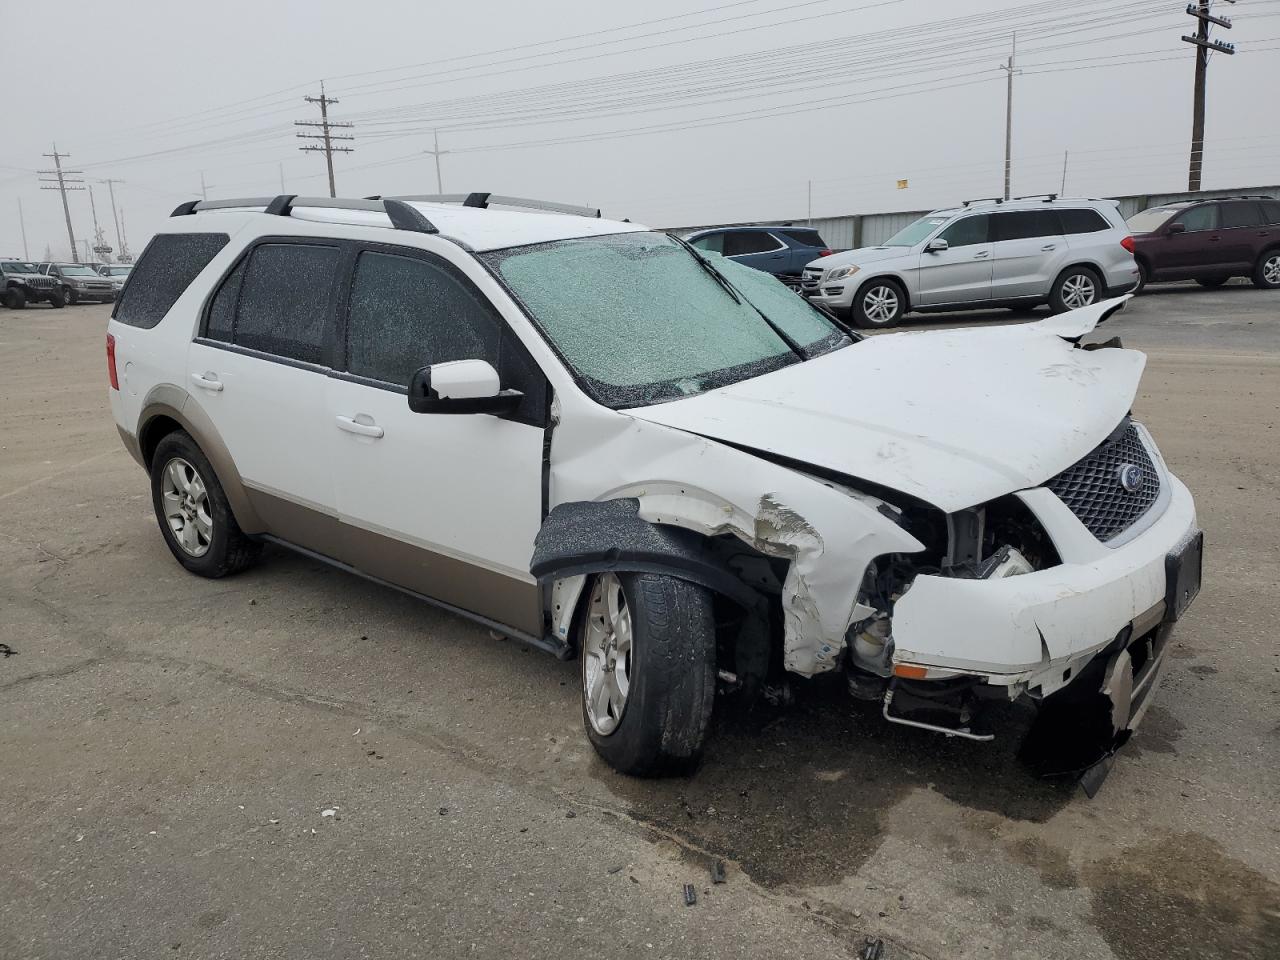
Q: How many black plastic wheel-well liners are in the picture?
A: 1